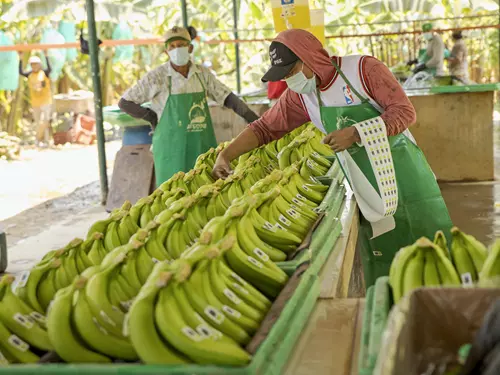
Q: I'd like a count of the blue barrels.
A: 1